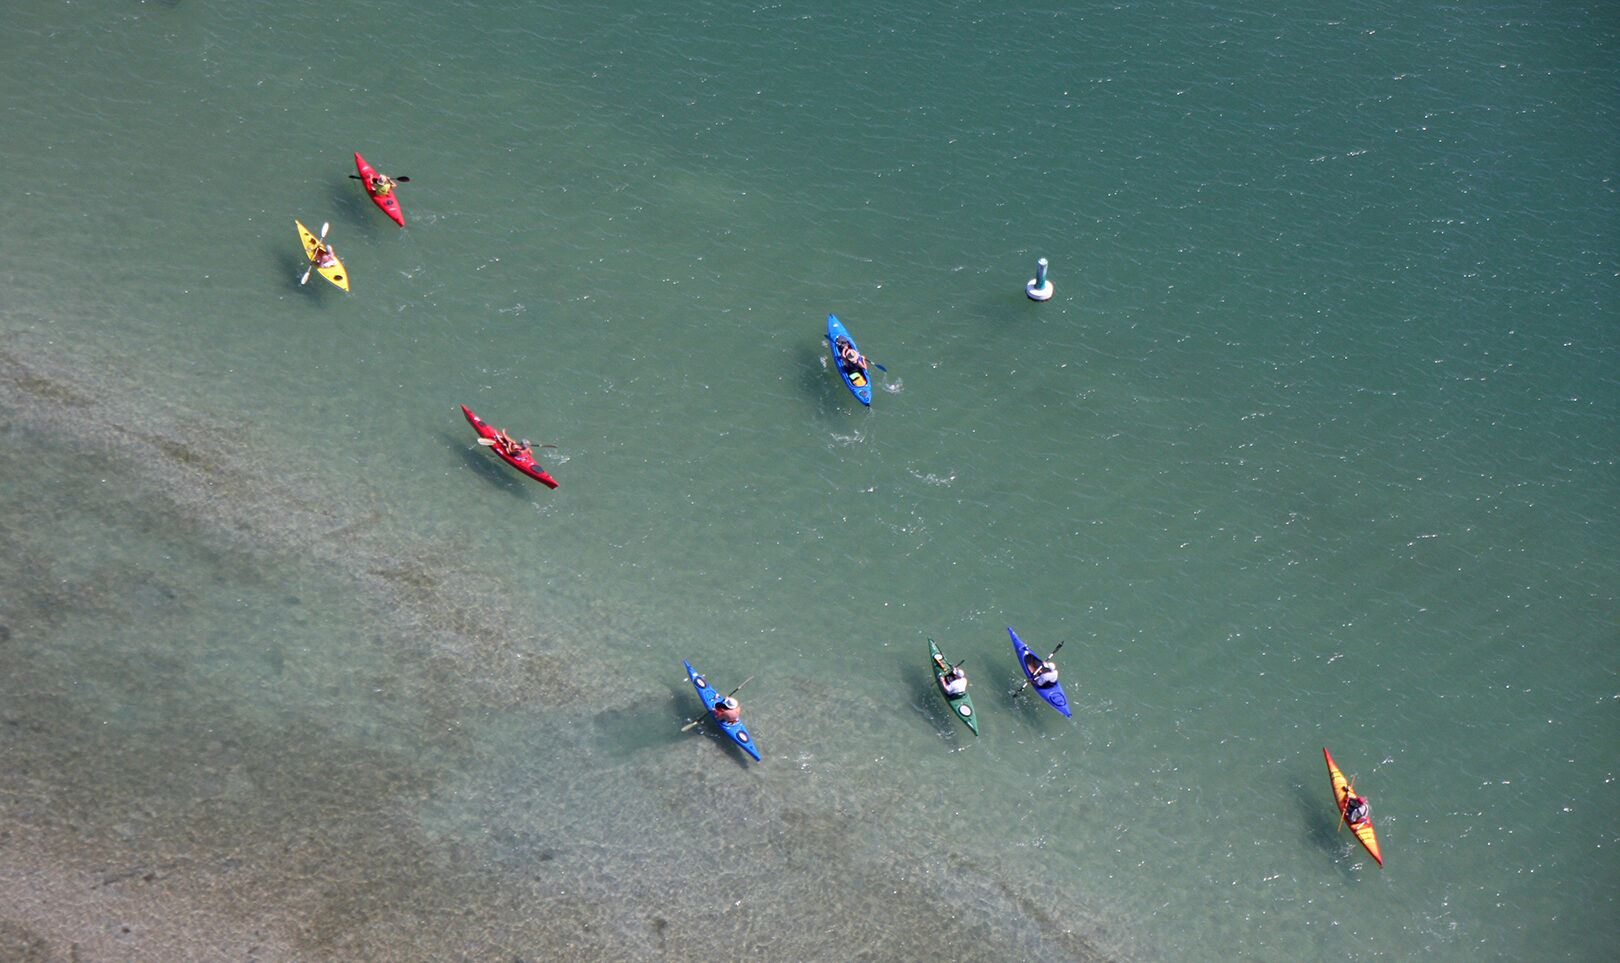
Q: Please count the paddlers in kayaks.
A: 8